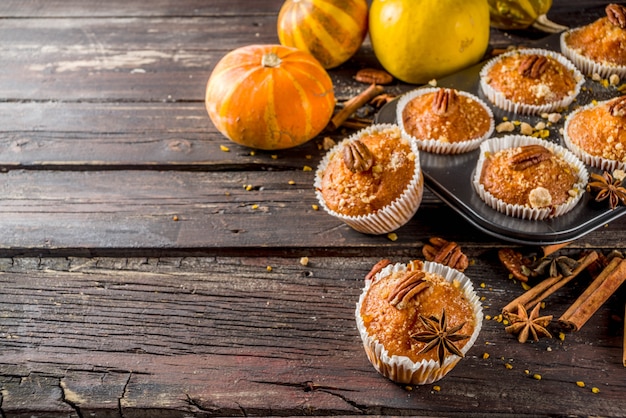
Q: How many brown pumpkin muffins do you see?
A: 7